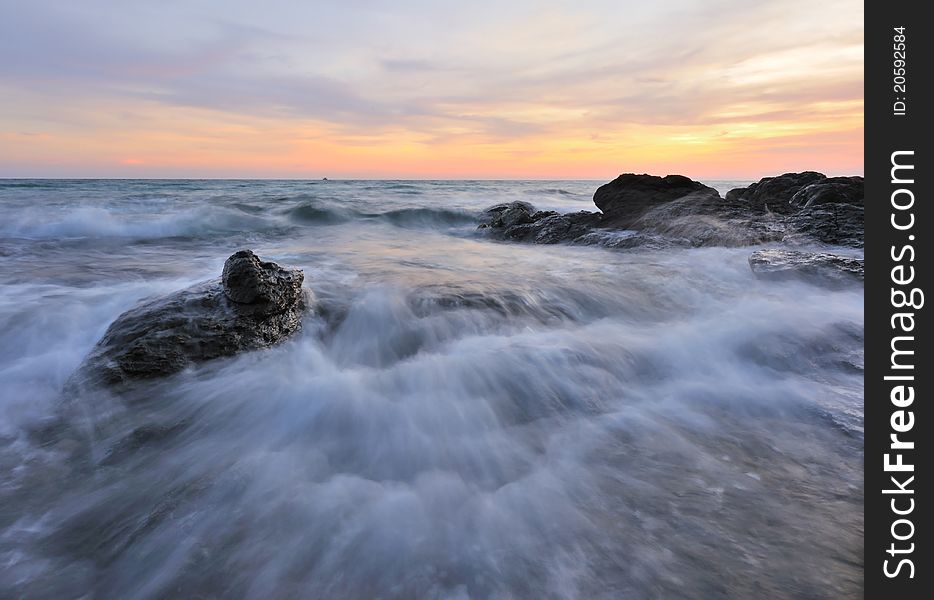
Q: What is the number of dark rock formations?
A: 2